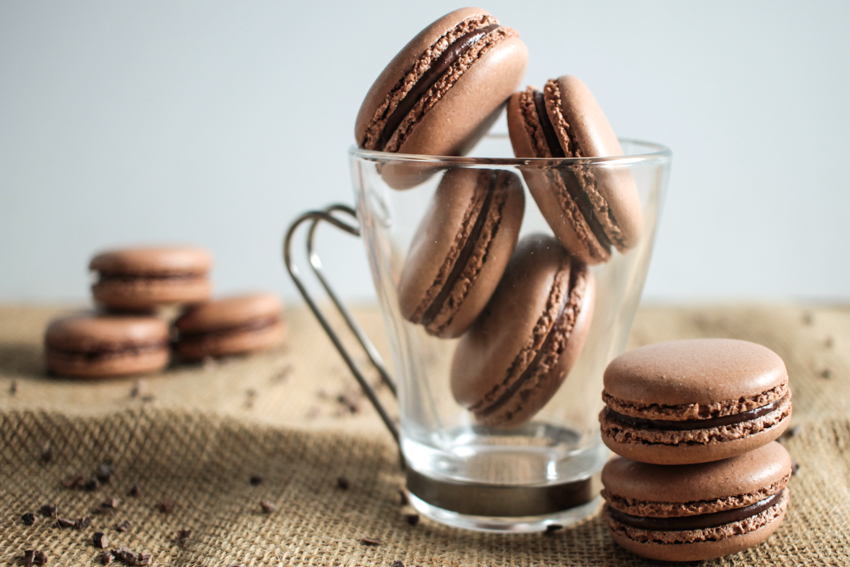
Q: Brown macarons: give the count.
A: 9